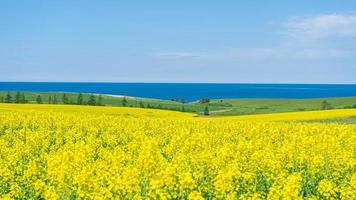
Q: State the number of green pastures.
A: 2